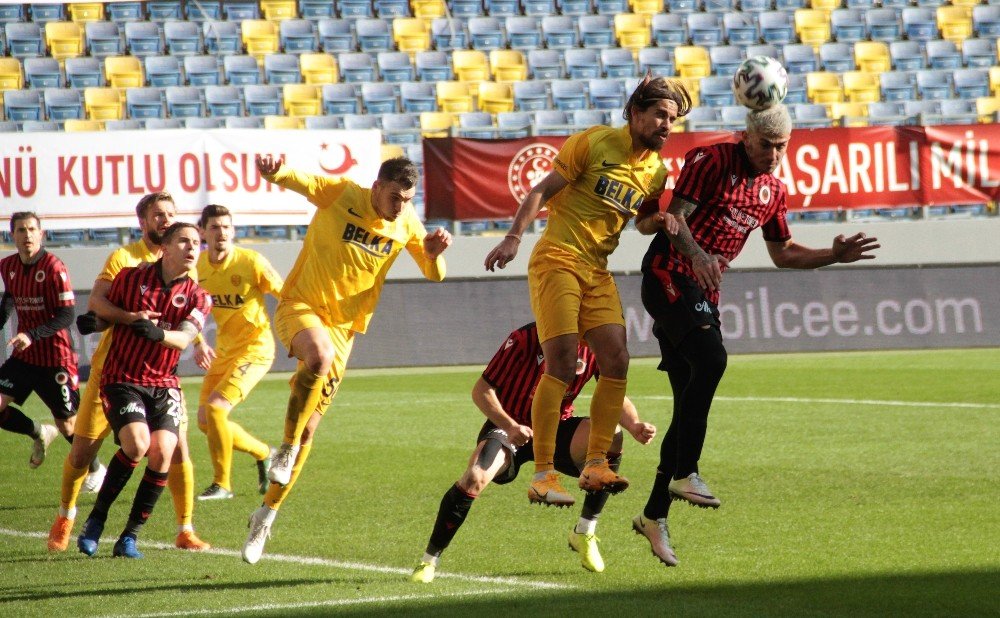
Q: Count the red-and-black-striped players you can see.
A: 4